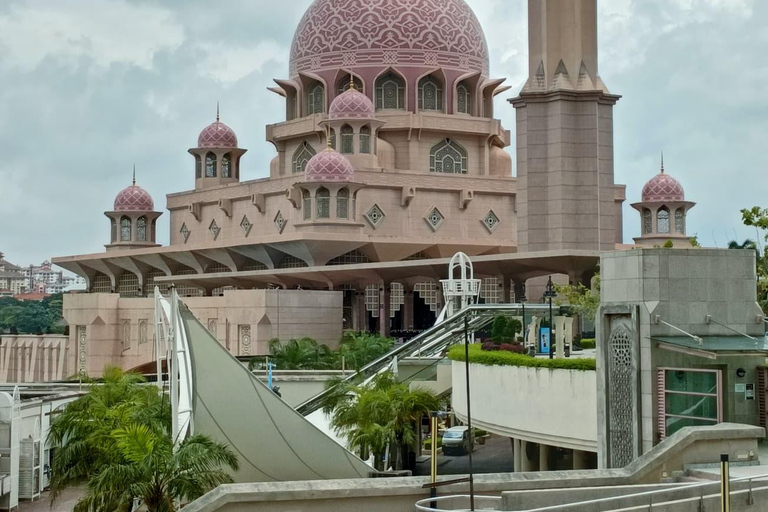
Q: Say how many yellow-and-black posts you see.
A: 2